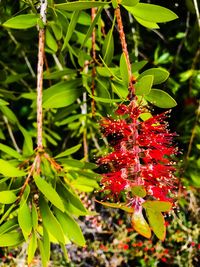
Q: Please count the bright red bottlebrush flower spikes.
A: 1